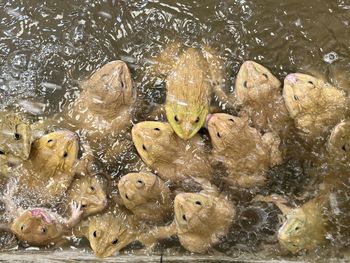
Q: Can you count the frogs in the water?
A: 15